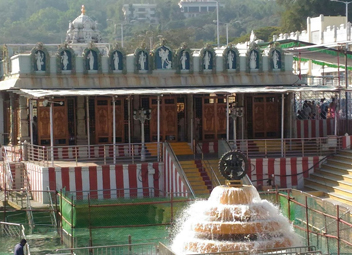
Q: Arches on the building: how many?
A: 11